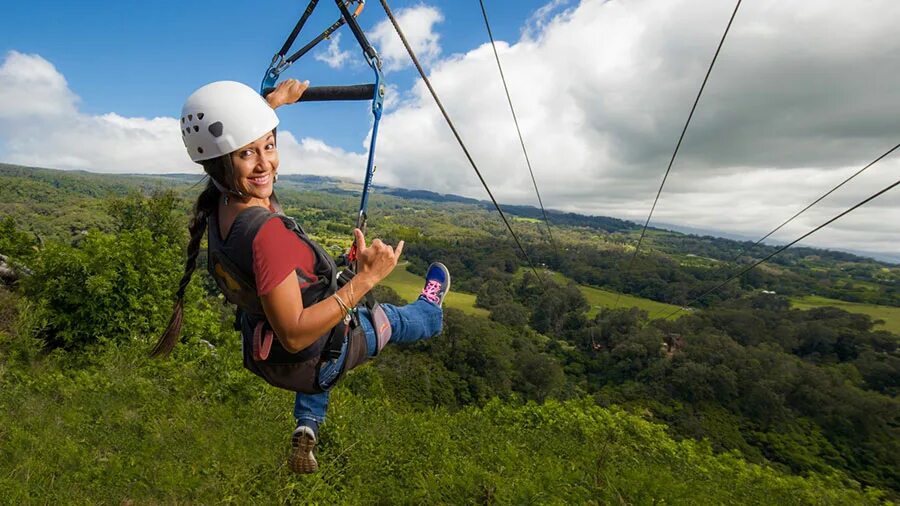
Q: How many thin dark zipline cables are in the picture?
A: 5